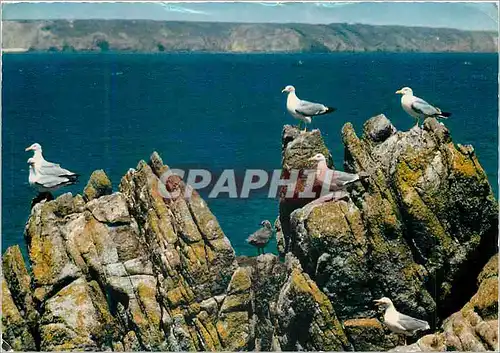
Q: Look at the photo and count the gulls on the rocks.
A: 7